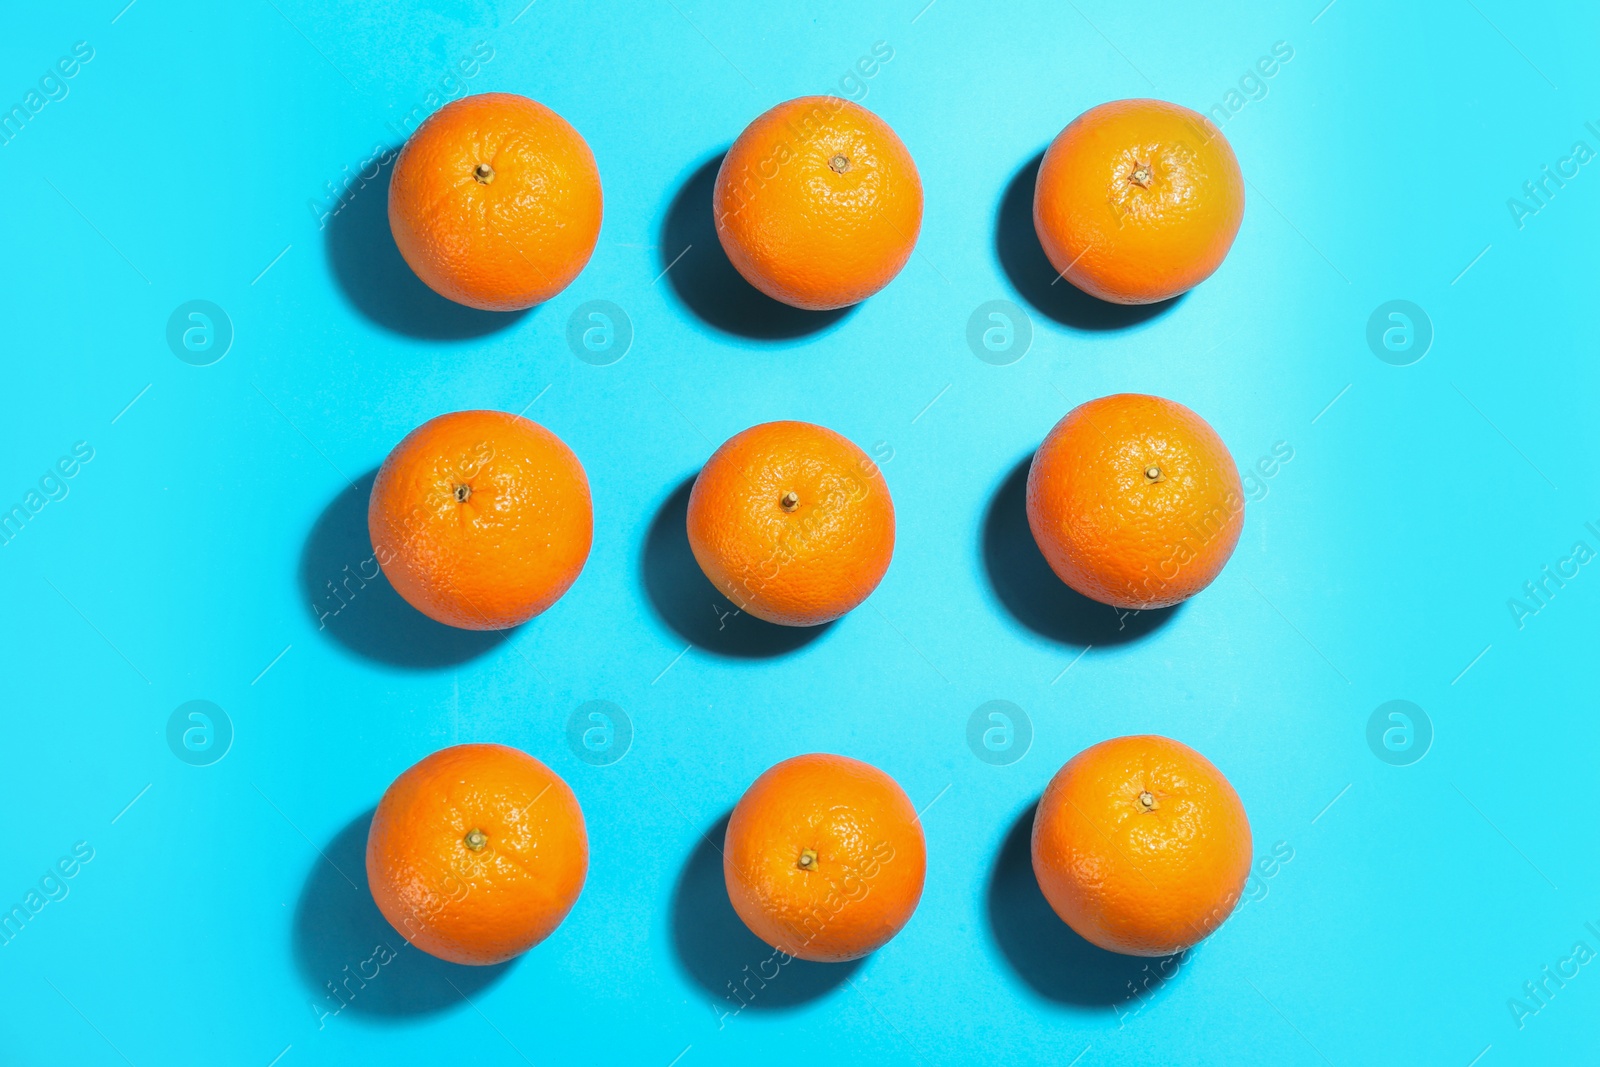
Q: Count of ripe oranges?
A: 9